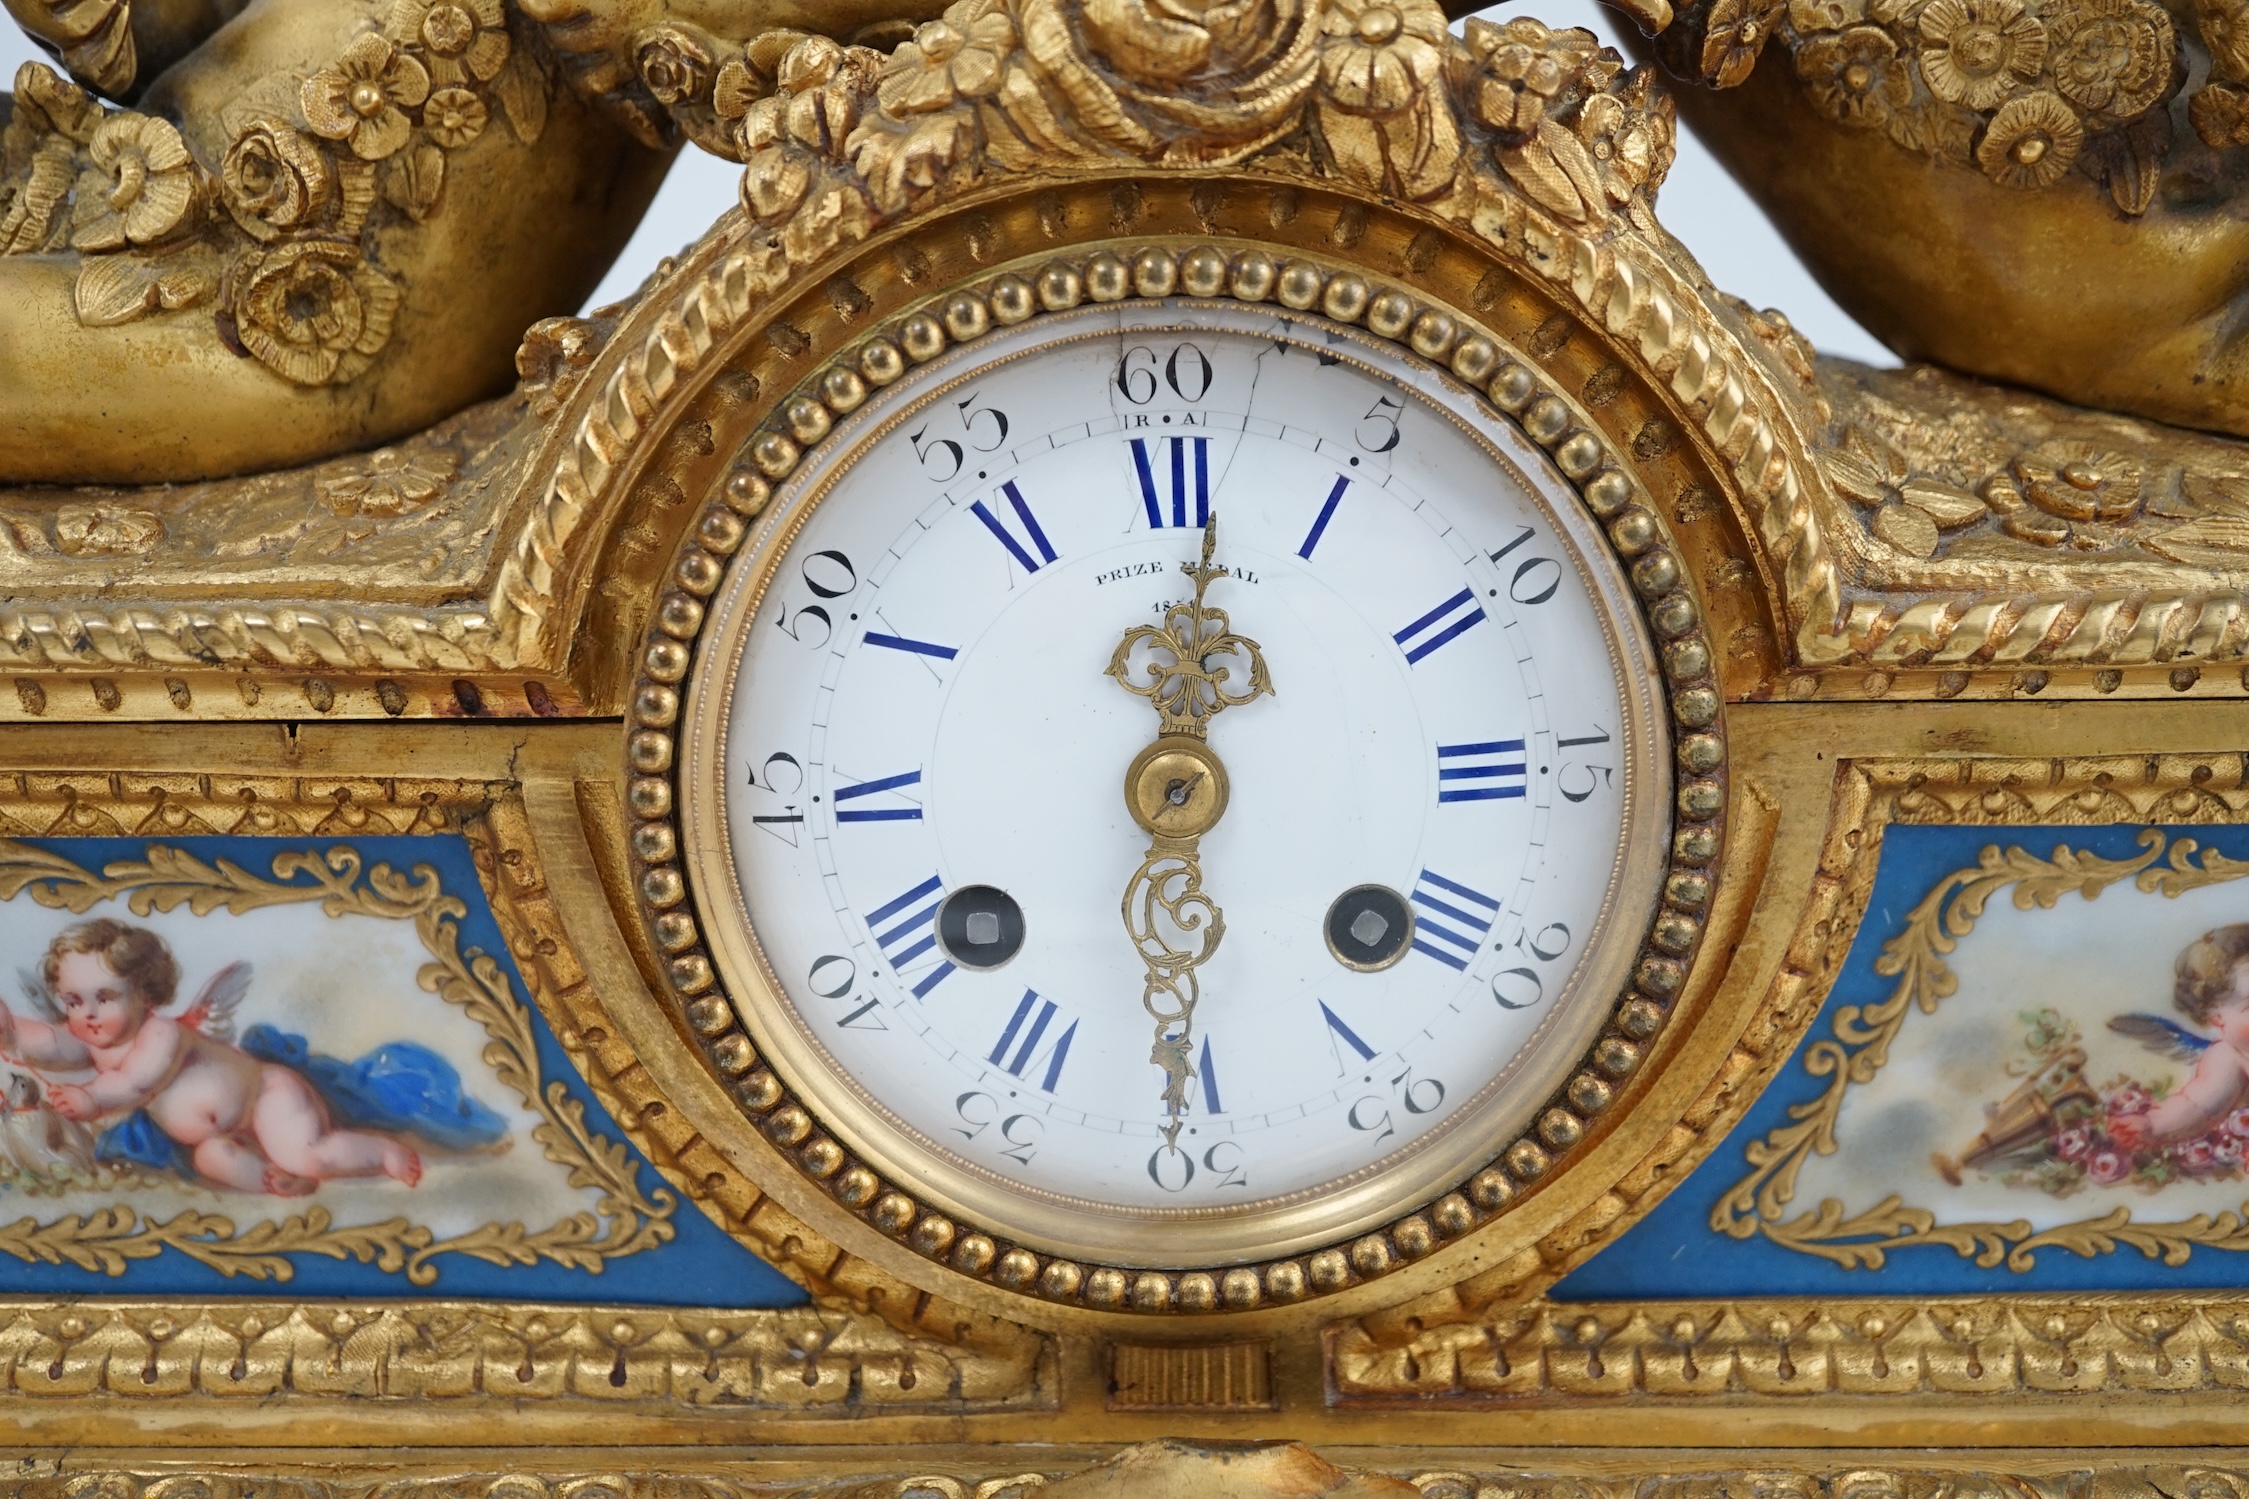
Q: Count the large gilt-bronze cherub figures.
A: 2